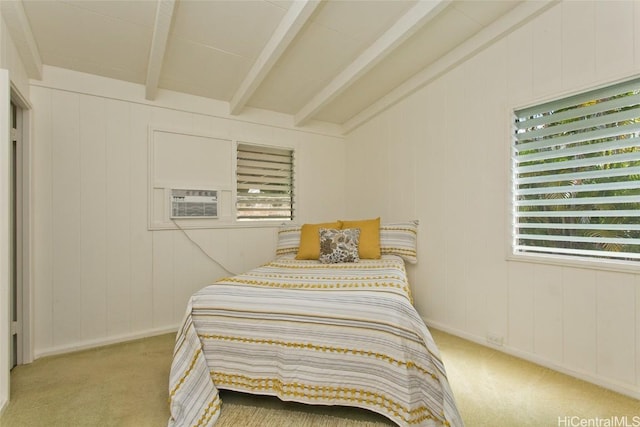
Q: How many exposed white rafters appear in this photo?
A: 5